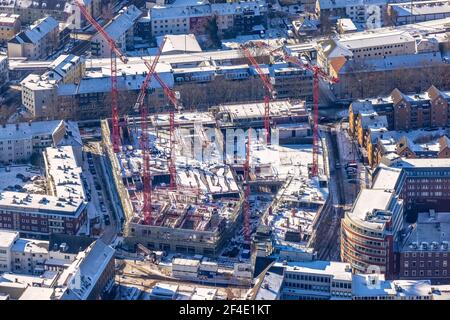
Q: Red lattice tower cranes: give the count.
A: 6